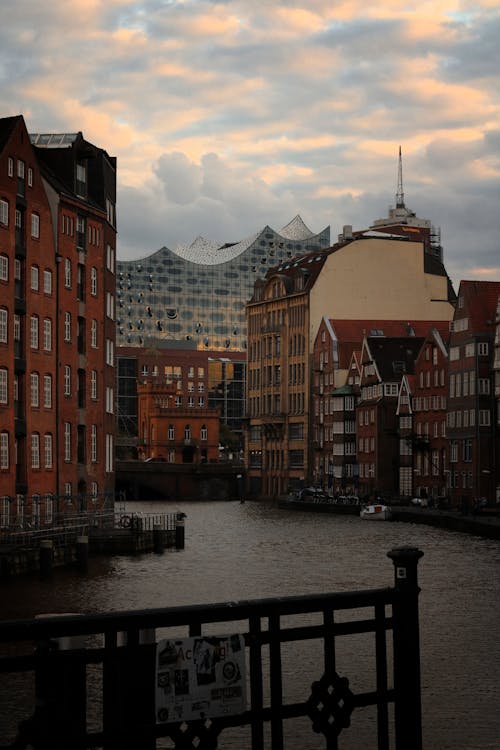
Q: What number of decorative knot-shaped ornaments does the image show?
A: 2